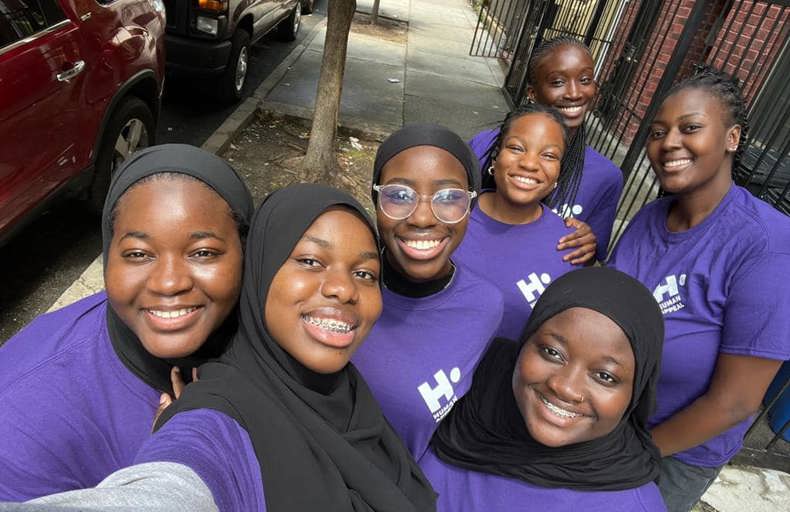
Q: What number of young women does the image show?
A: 7